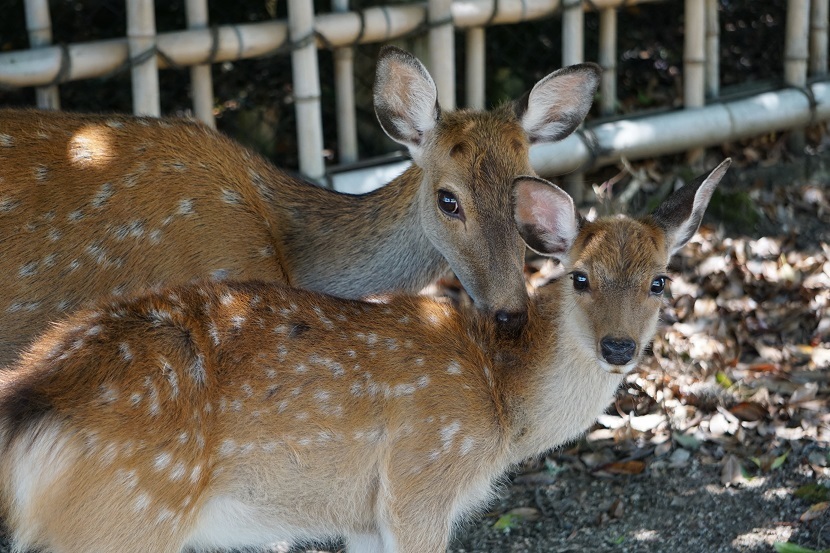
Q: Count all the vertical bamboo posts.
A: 13